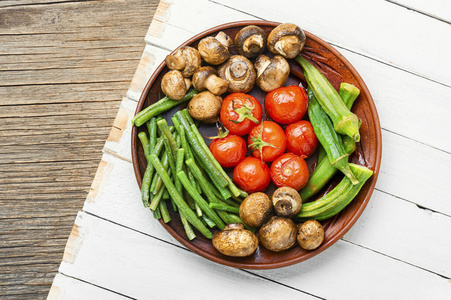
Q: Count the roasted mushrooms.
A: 14